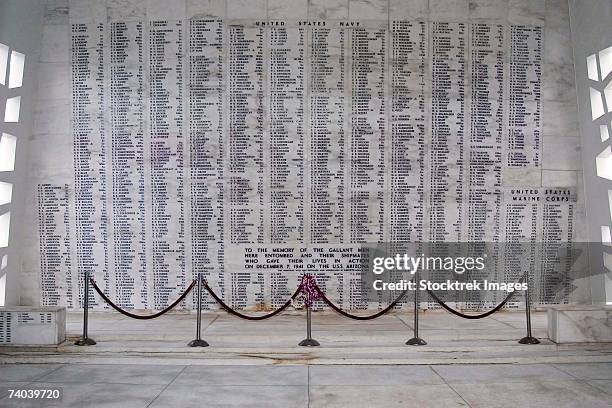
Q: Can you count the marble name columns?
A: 14